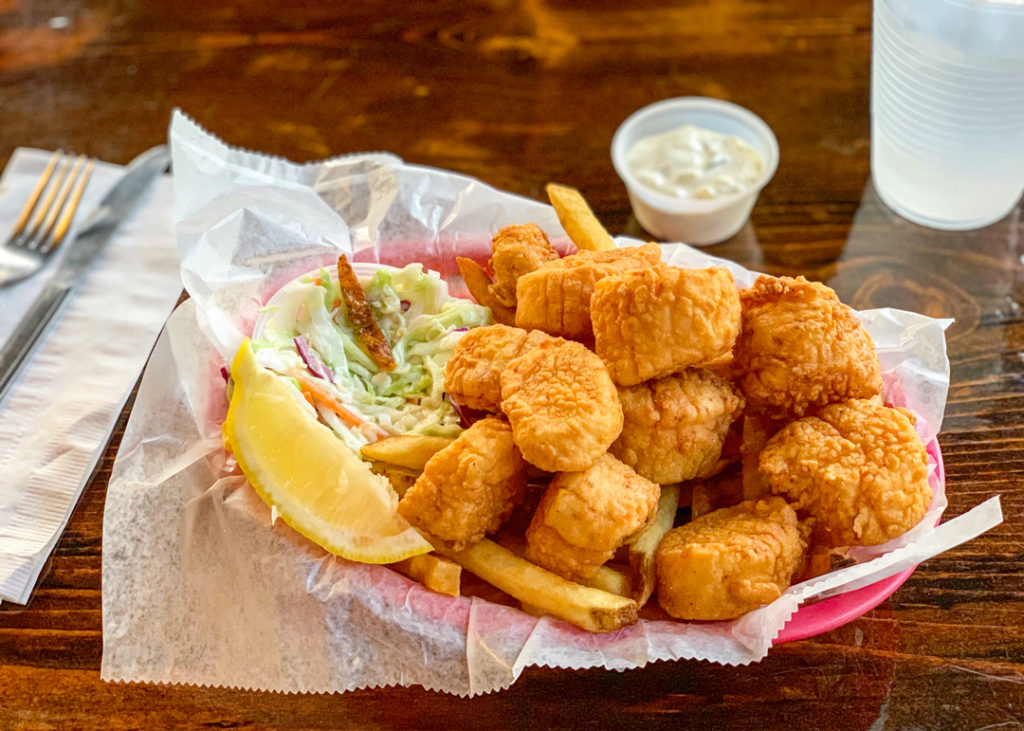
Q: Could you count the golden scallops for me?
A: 11